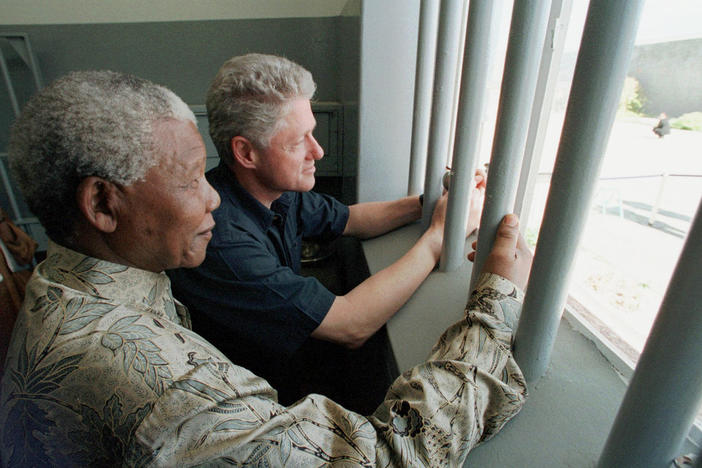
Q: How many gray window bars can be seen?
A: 6